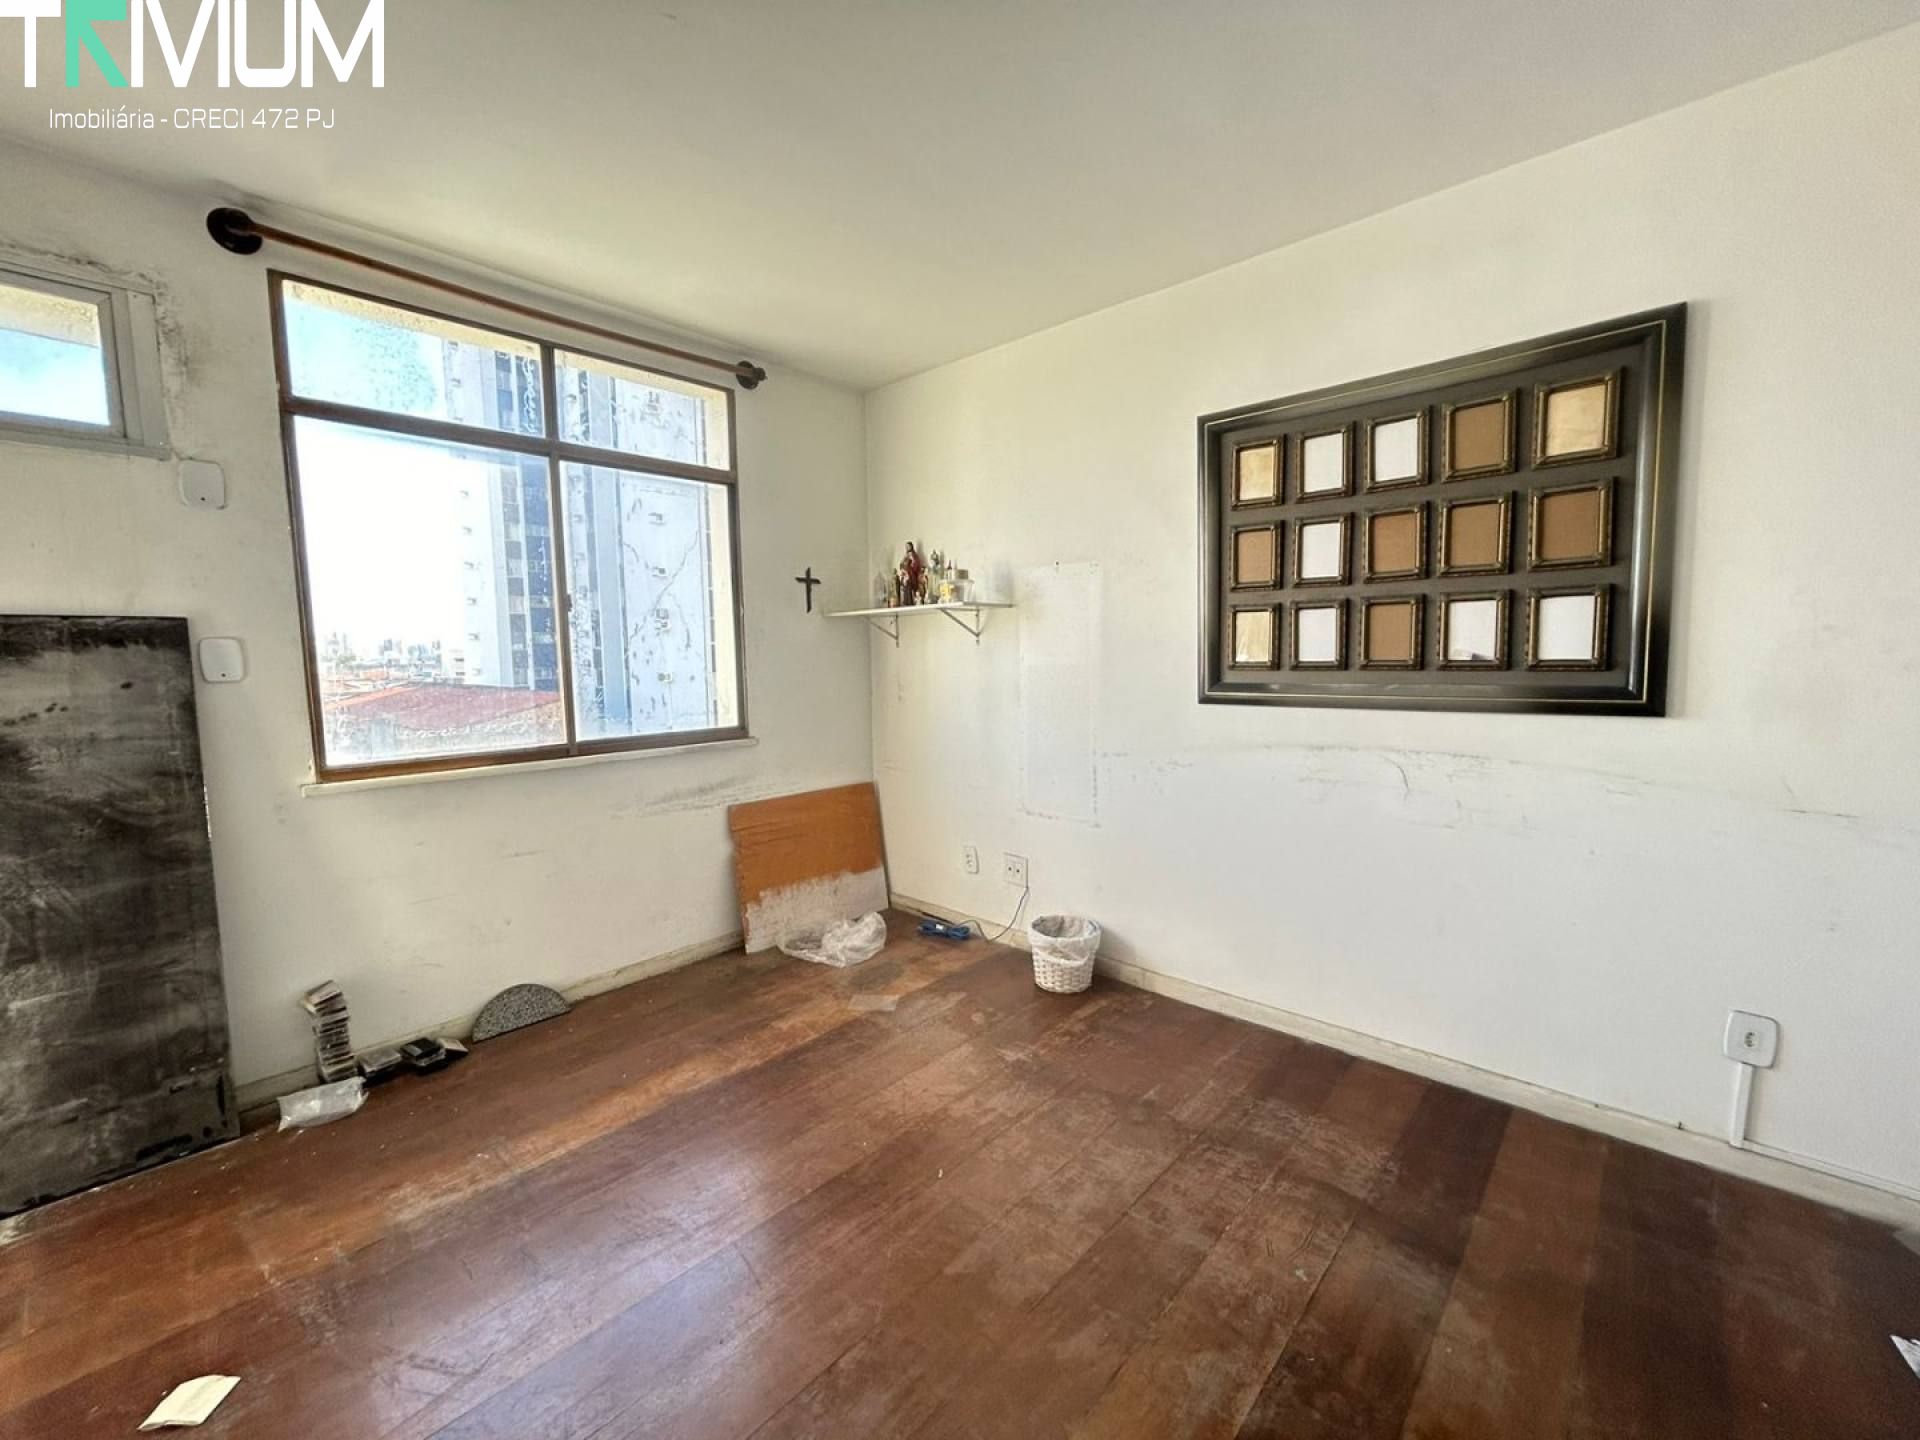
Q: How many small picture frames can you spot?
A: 15